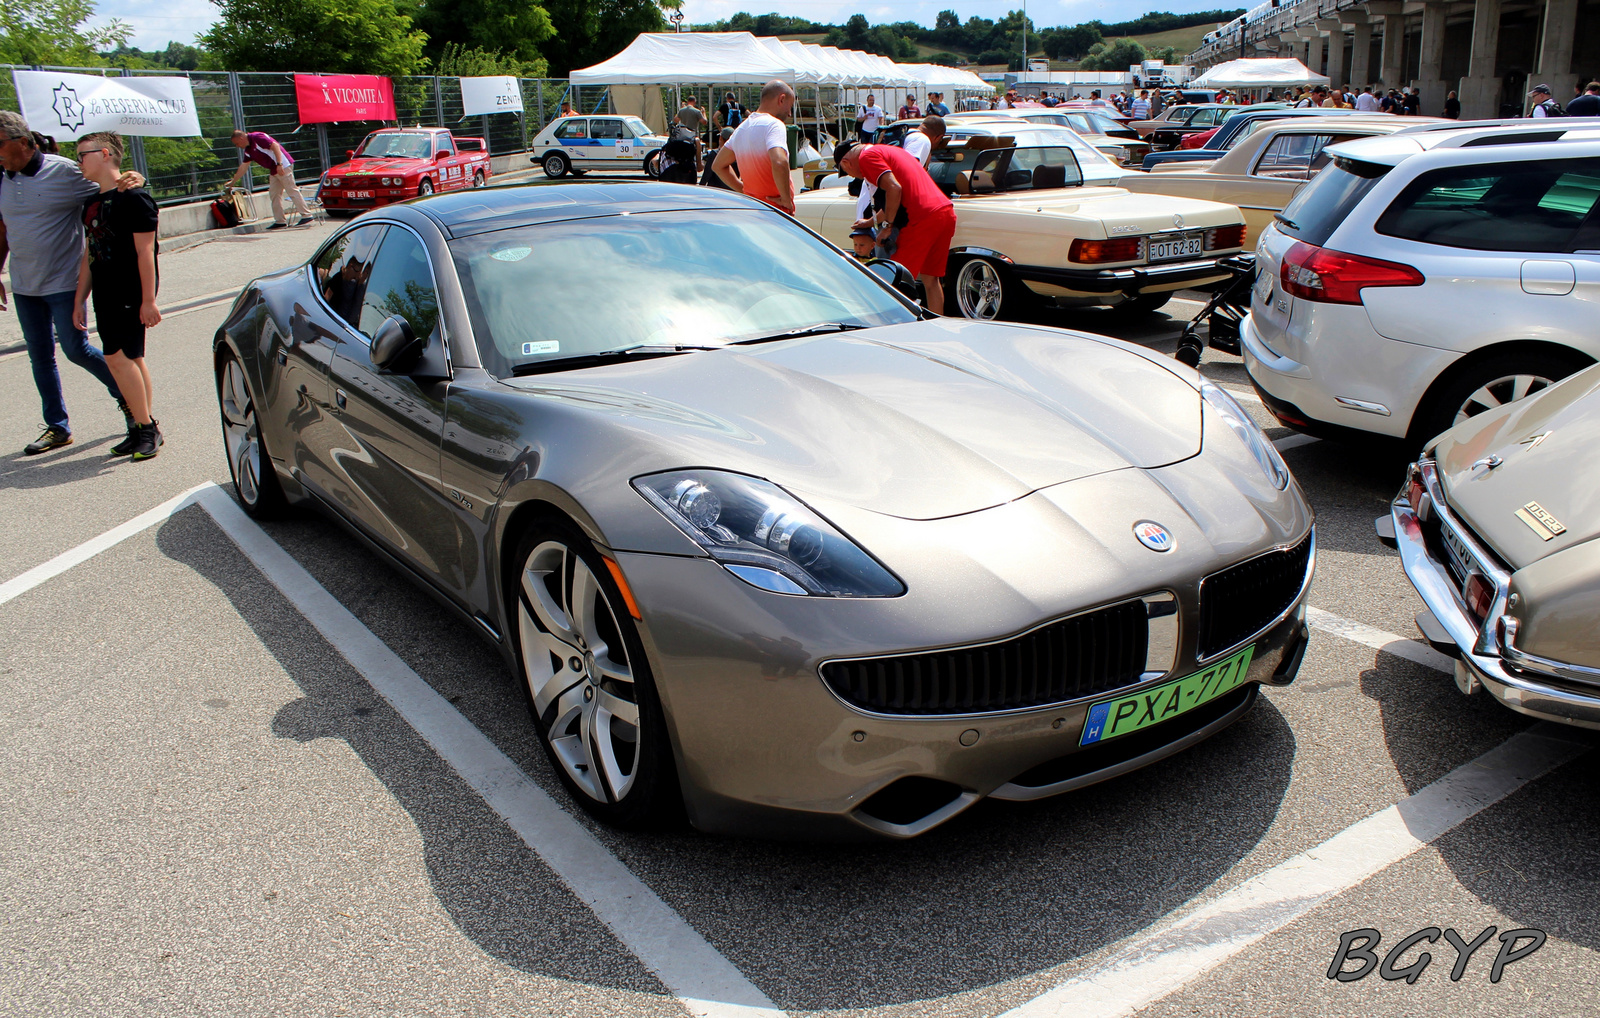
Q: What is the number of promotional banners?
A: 3